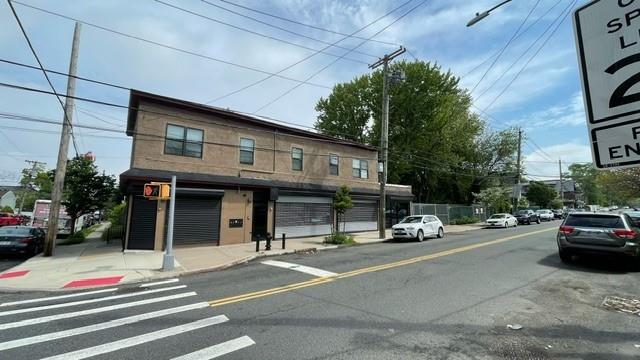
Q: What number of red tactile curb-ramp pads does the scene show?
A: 2